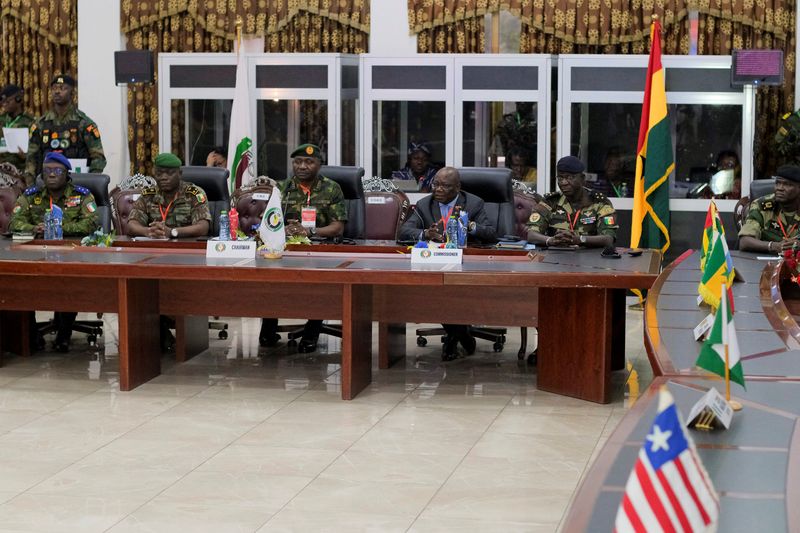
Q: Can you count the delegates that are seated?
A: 6